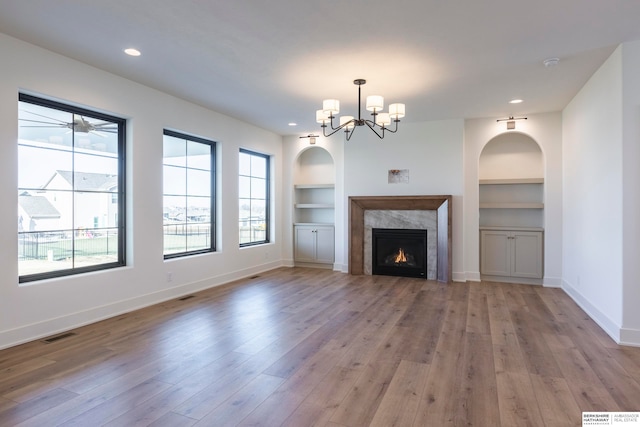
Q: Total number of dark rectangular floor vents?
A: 3